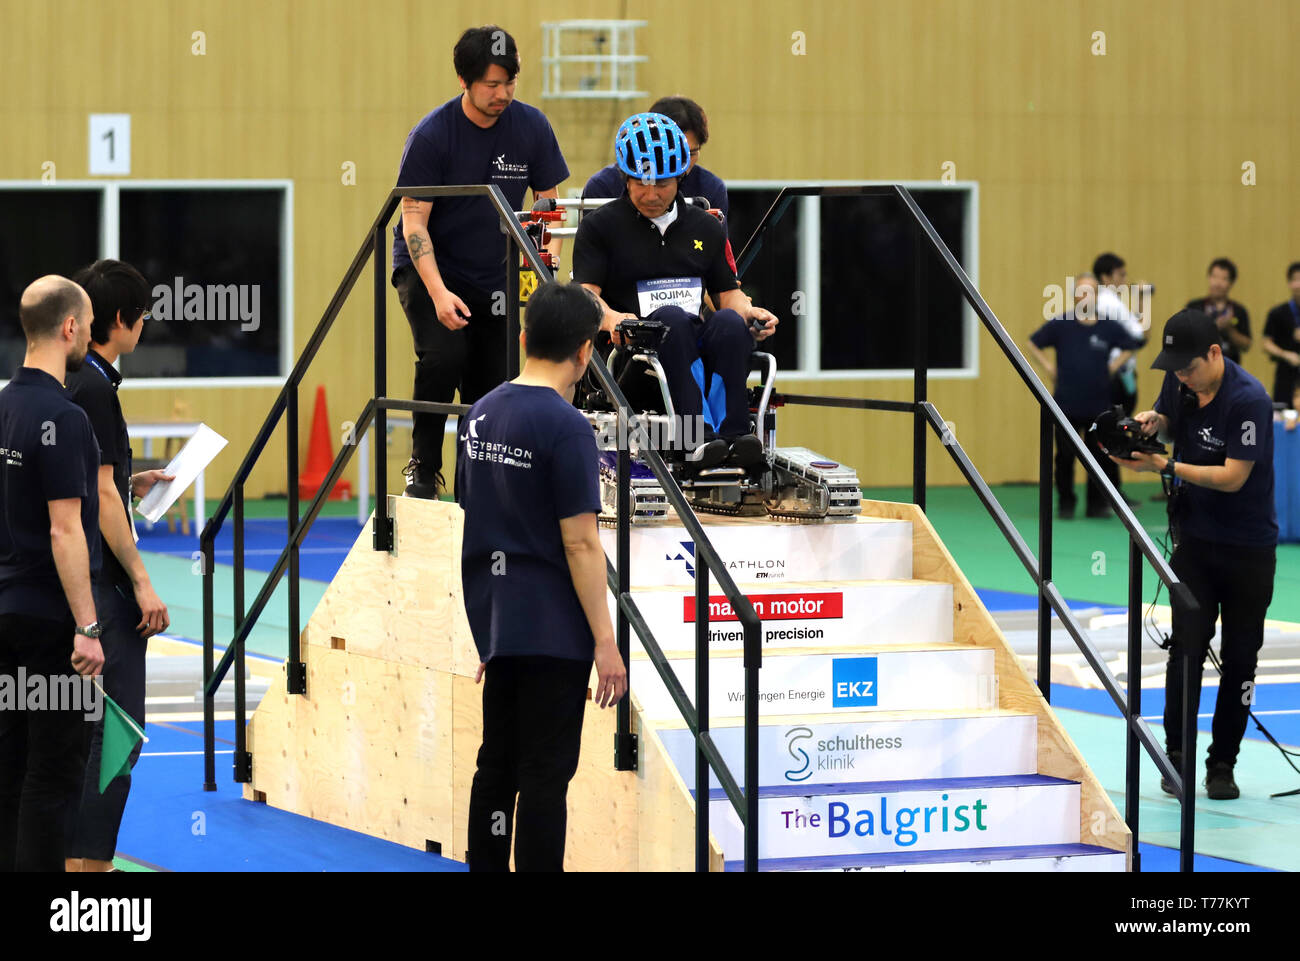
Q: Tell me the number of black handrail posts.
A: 12